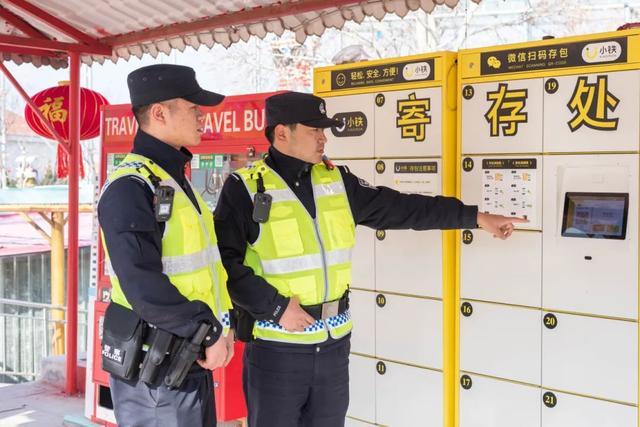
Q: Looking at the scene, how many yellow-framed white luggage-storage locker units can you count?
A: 2